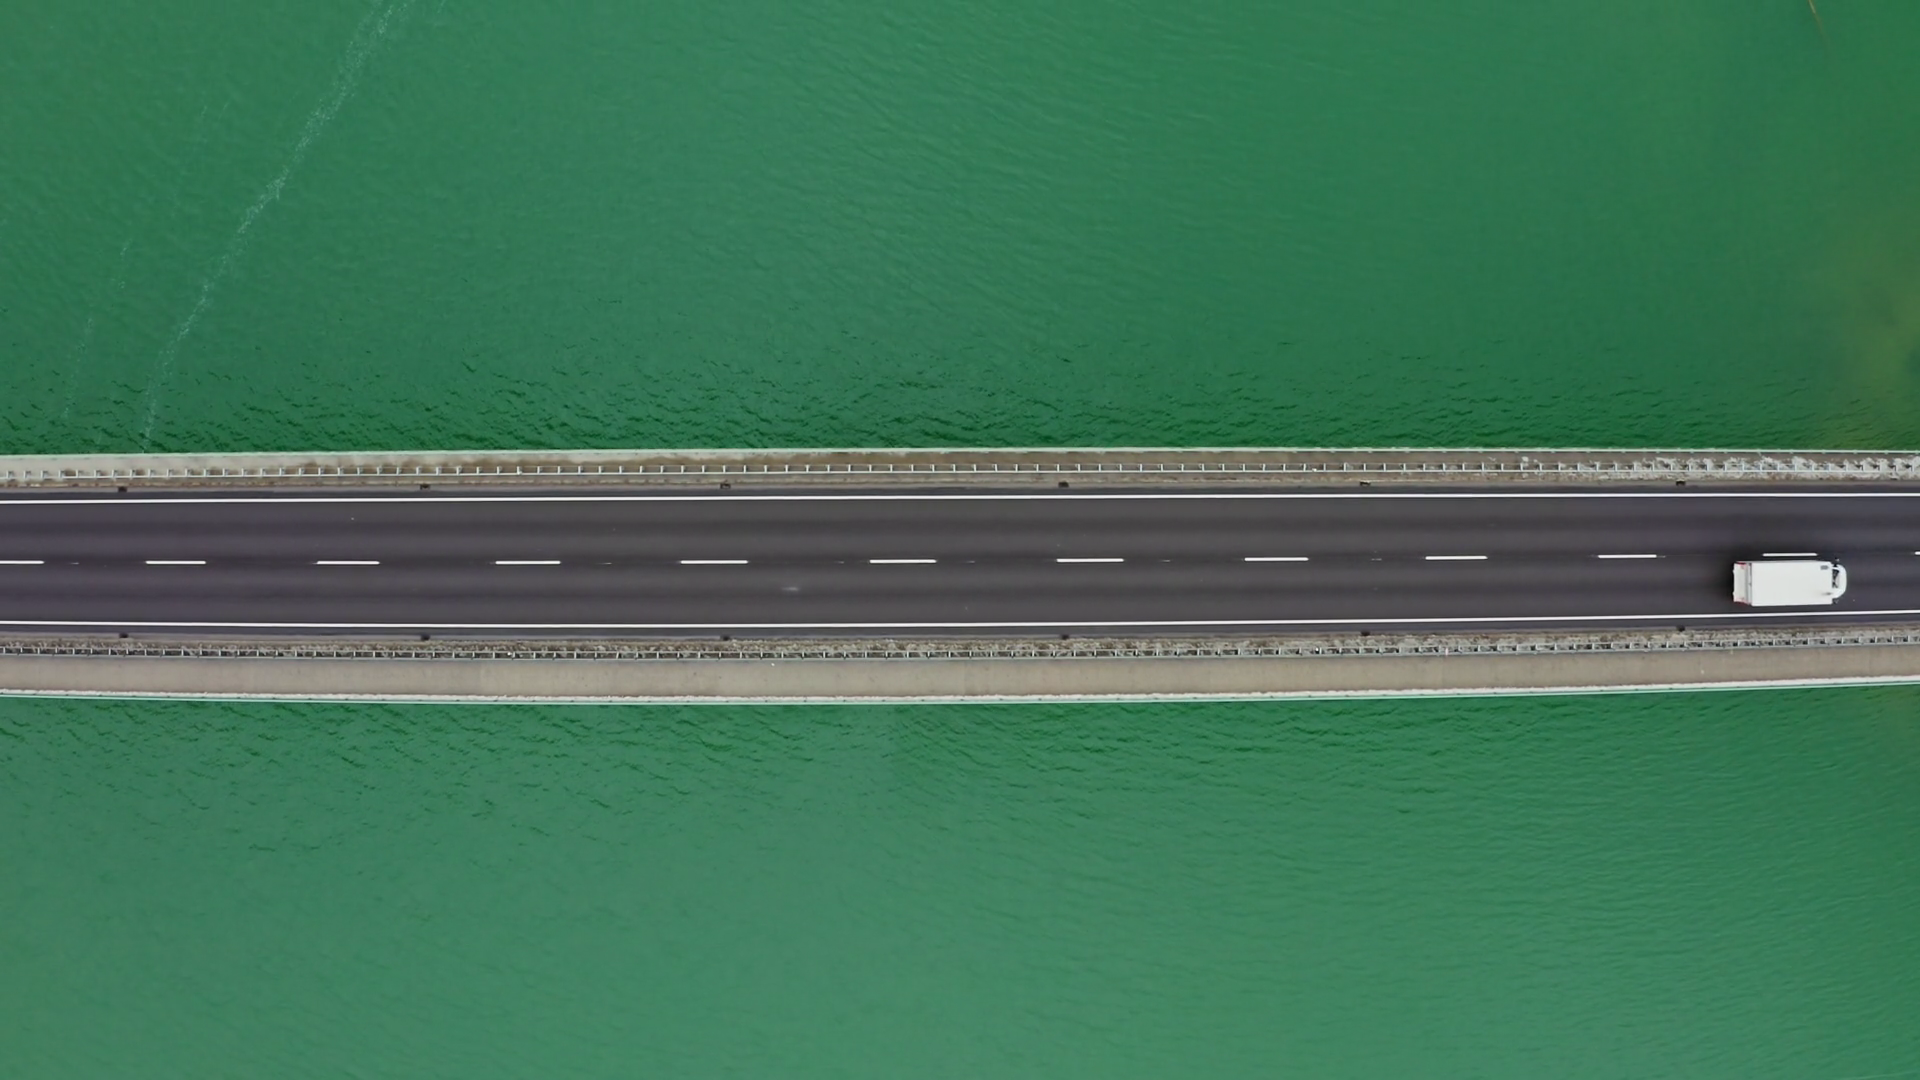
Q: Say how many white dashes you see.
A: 12